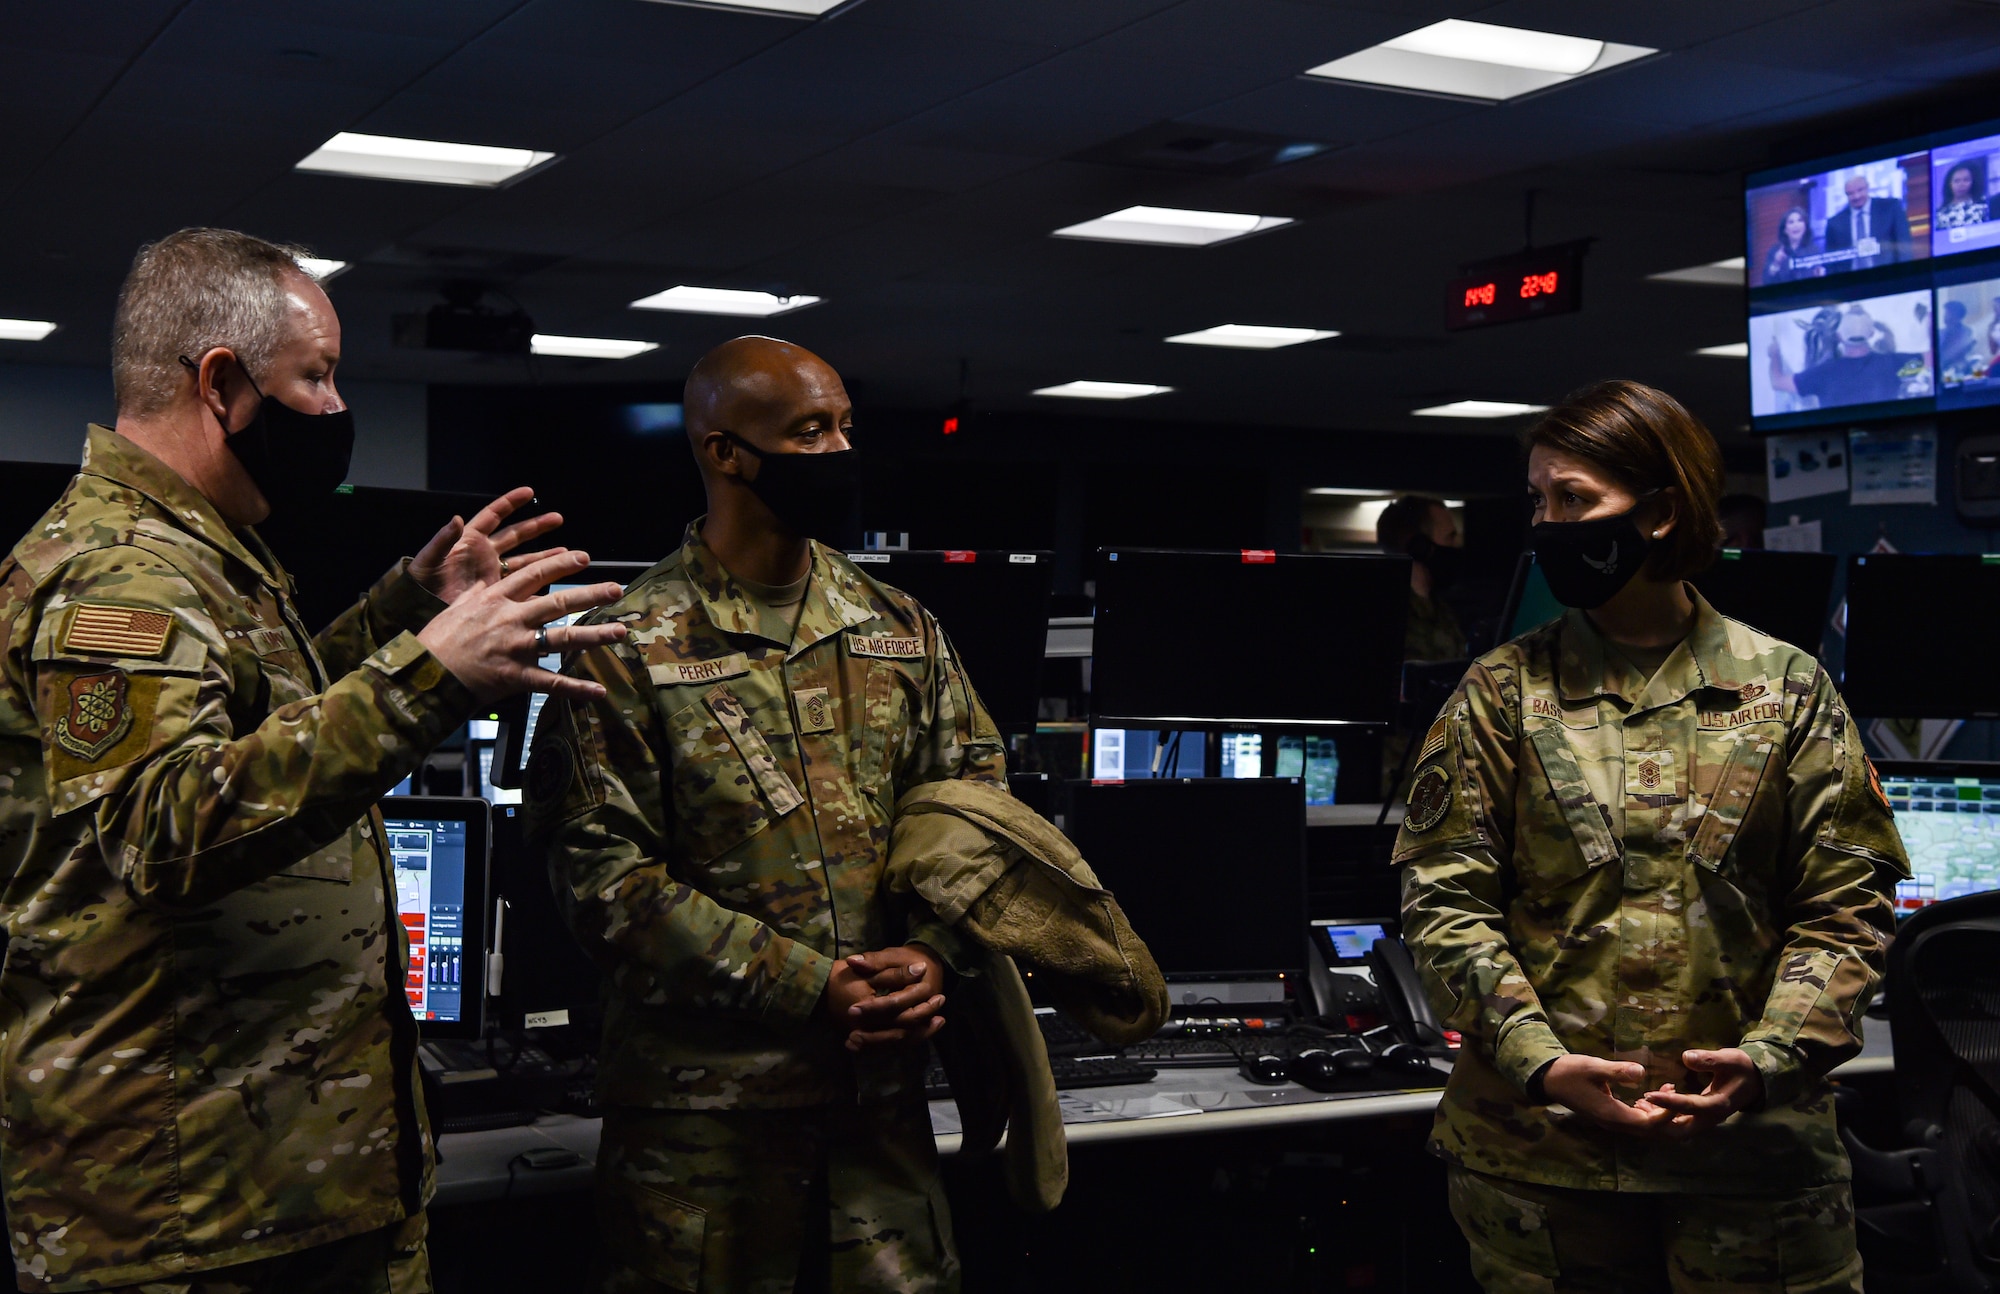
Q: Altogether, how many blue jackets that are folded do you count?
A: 0